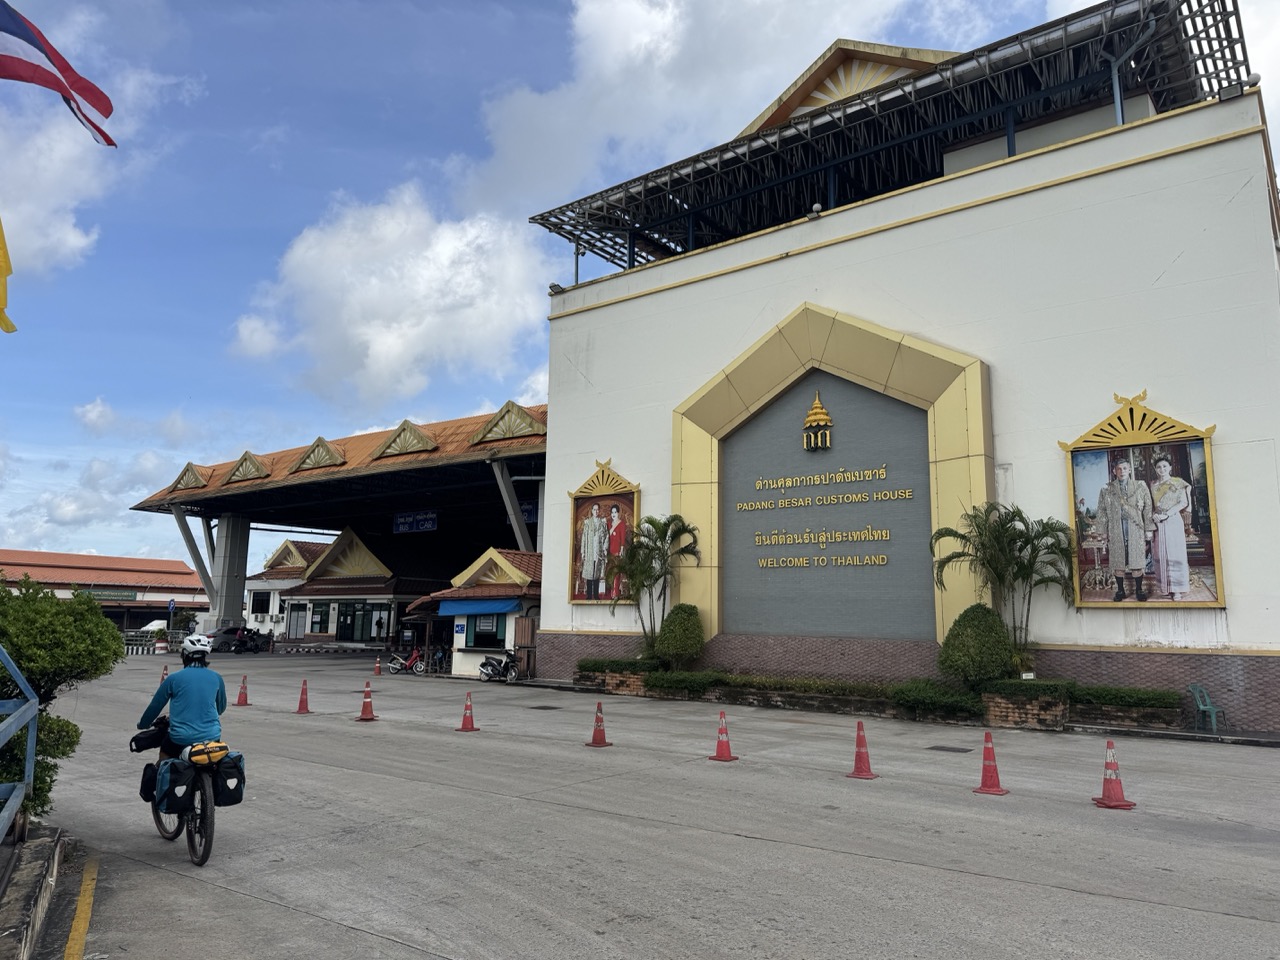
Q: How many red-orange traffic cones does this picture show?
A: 11